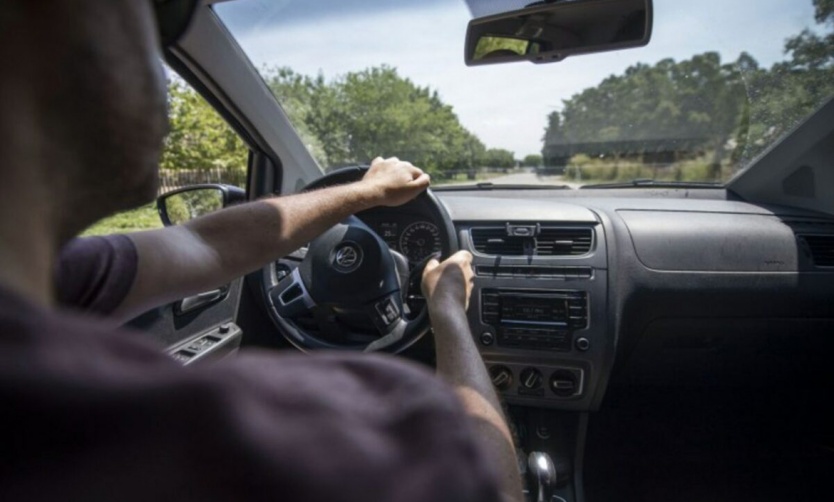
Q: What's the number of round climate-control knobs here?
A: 3